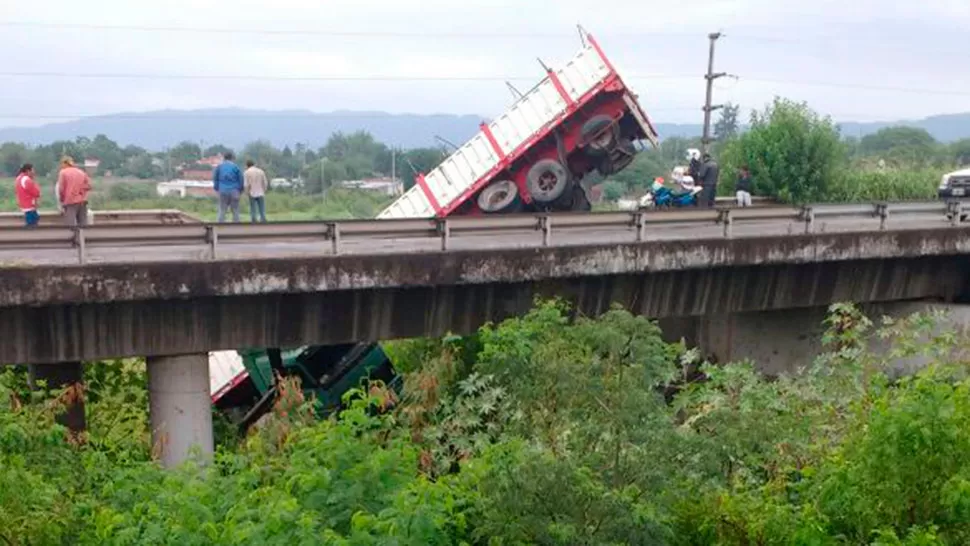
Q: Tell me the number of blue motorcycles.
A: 1